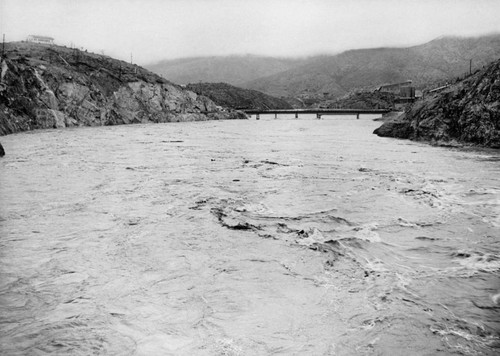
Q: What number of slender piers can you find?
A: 5